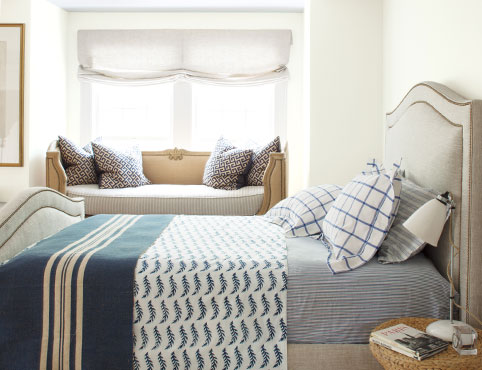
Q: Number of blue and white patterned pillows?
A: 6